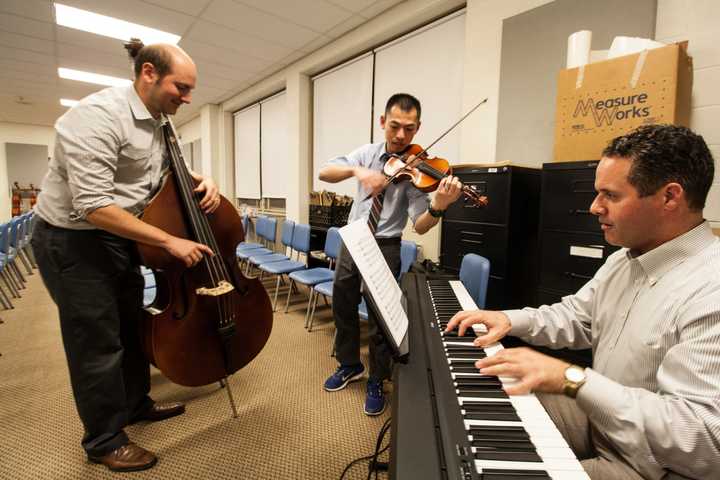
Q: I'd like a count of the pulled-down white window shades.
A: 4